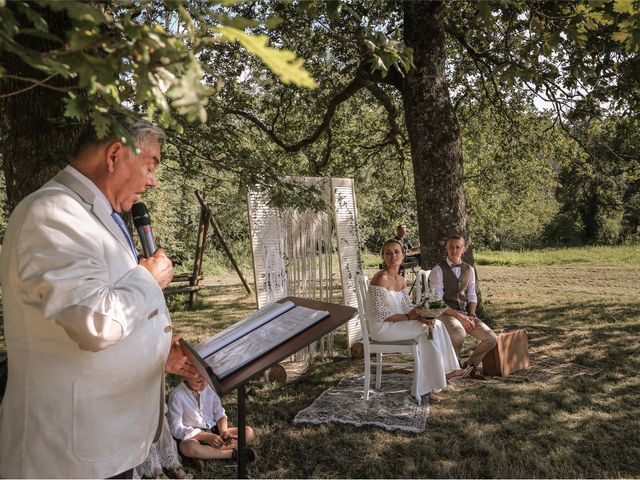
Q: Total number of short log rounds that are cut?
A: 2